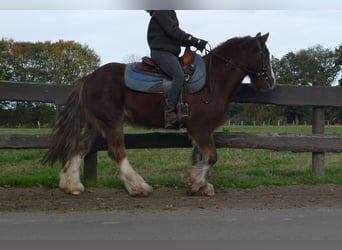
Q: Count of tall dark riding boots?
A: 1